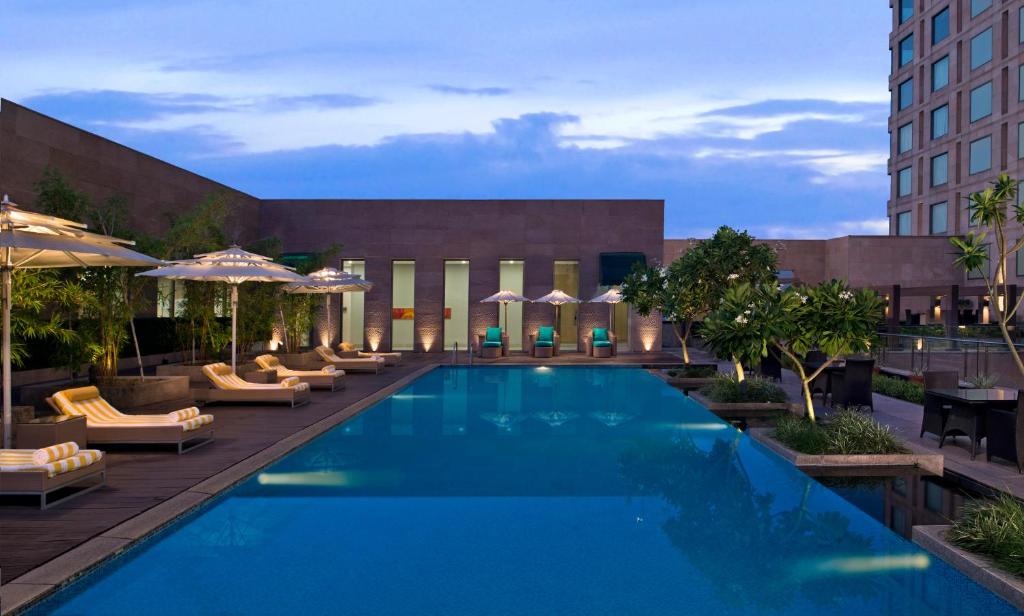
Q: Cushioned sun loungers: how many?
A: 6